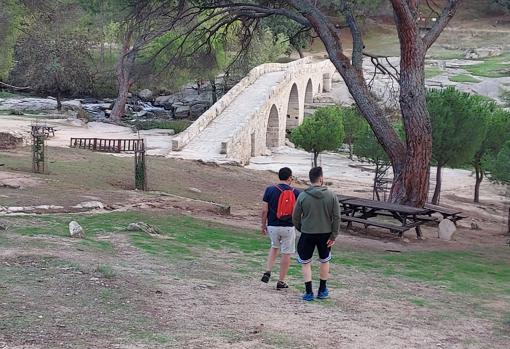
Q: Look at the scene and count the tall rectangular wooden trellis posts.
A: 2